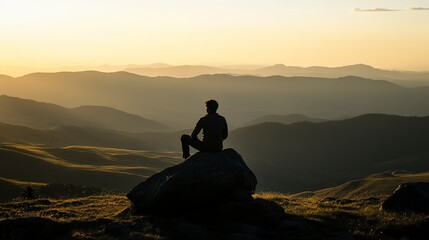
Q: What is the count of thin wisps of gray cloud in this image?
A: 2